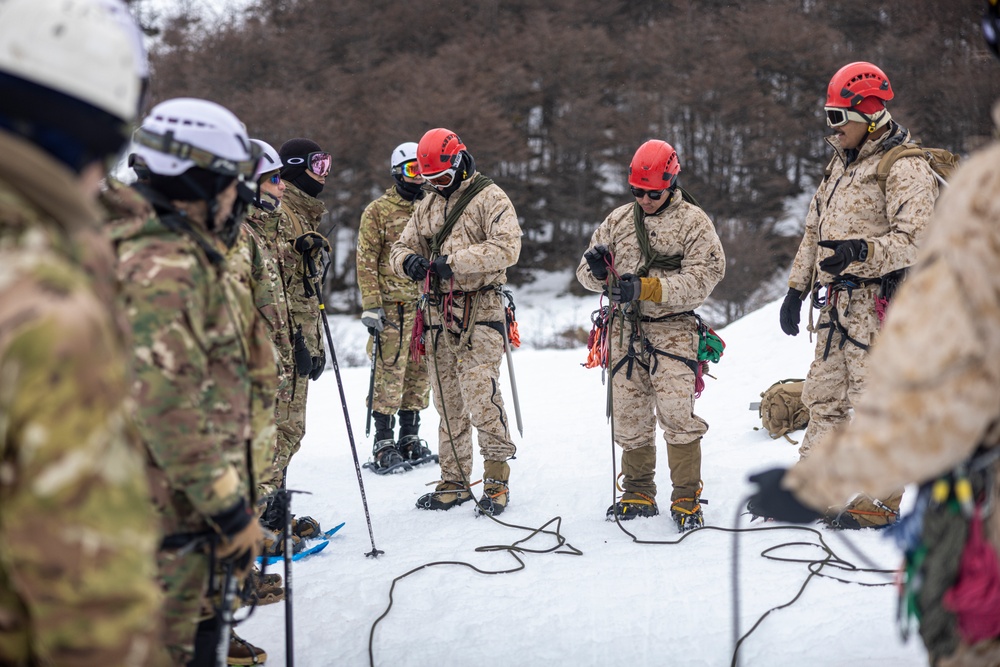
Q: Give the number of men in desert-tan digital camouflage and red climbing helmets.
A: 3